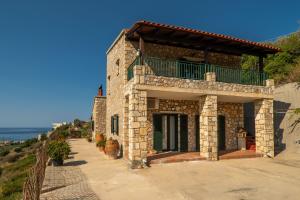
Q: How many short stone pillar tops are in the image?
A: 3